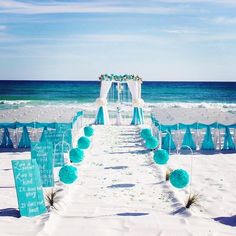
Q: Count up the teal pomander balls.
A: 8